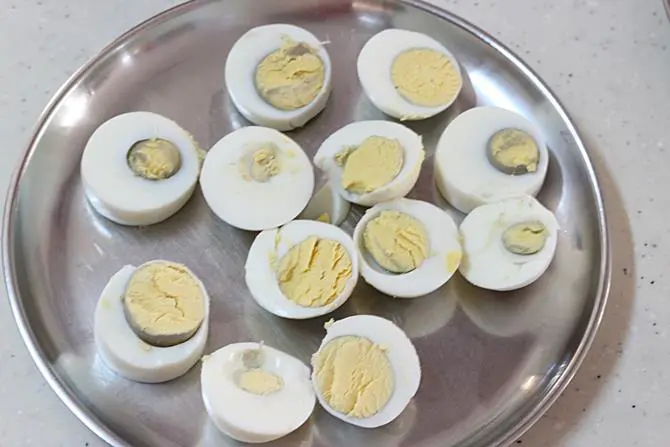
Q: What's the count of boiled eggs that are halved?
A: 12